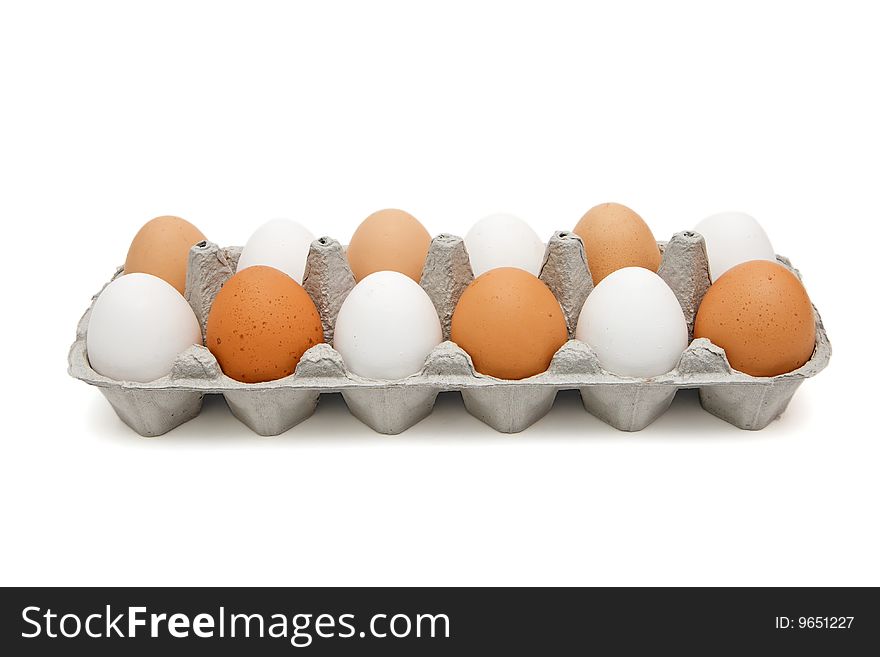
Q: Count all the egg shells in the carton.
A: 12